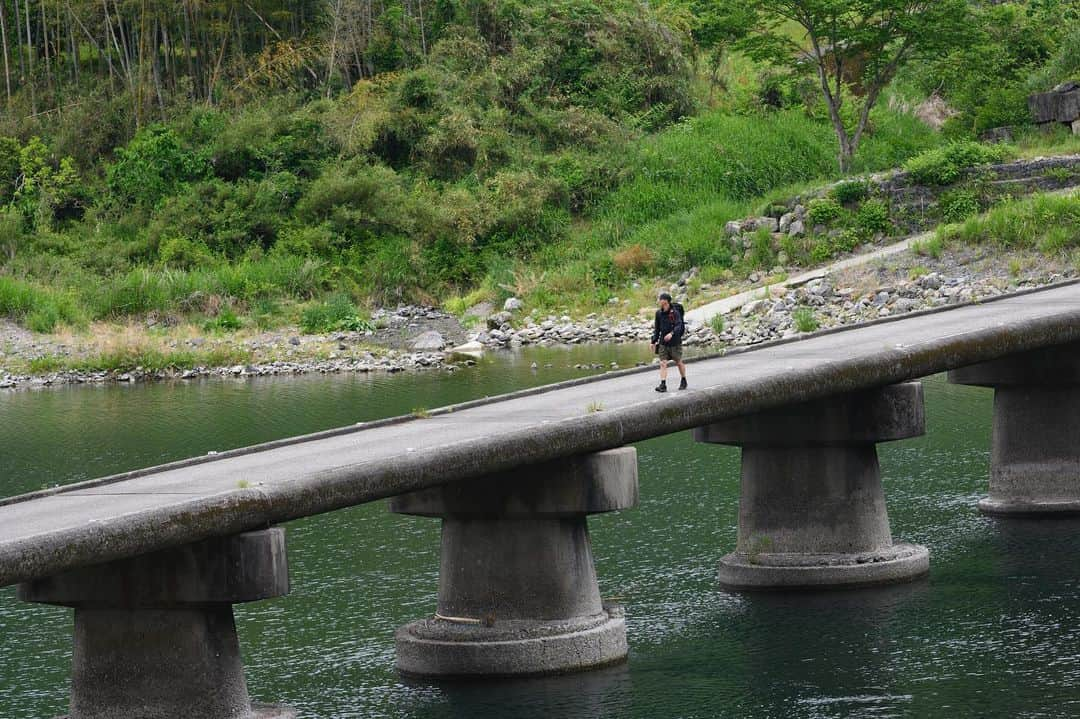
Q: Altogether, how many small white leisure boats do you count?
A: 0